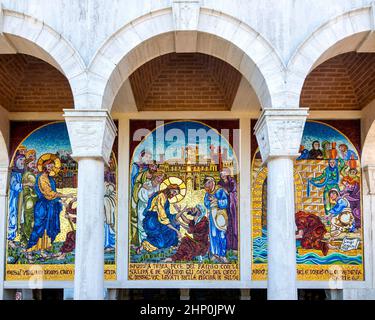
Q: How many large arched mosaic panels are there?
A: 3